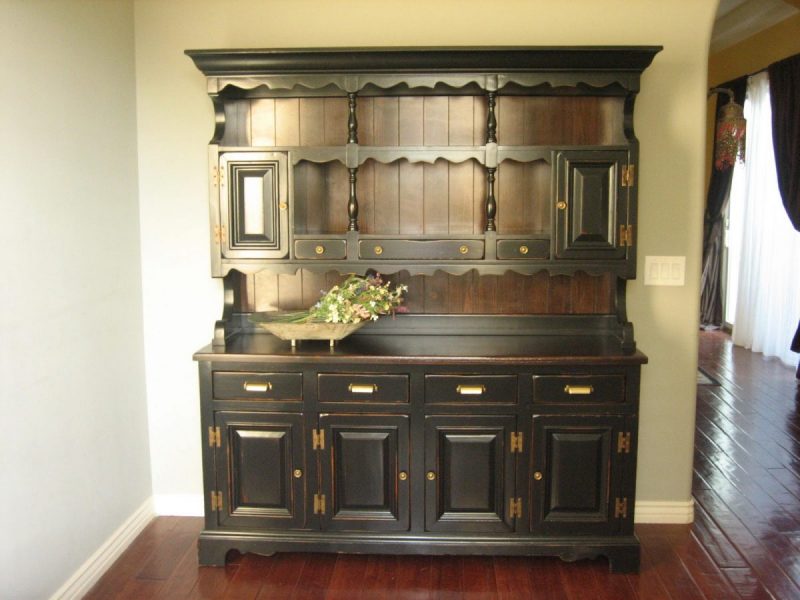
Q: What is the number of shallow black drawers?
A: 7